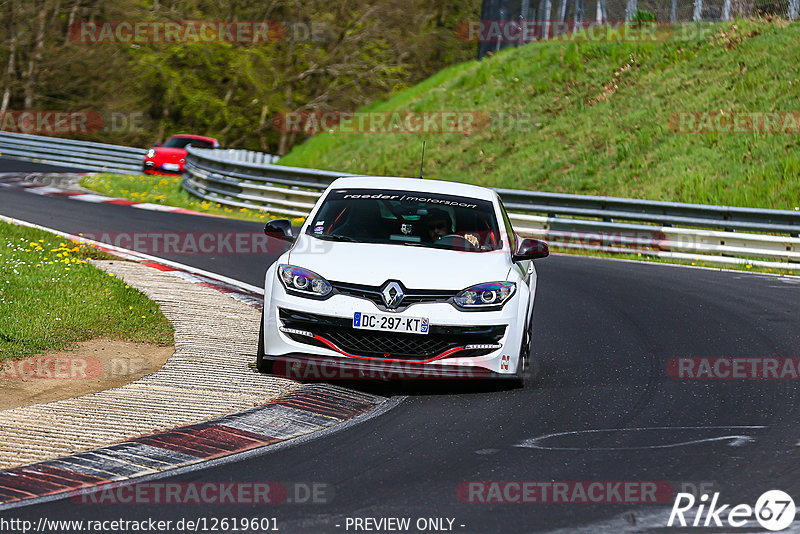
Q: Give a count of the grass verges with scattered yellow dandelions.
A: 2